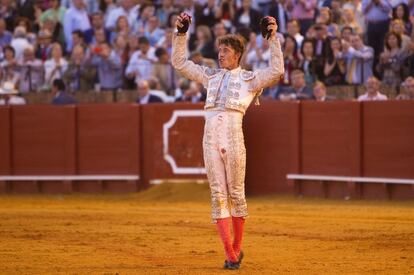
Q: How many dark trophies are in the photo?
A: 2